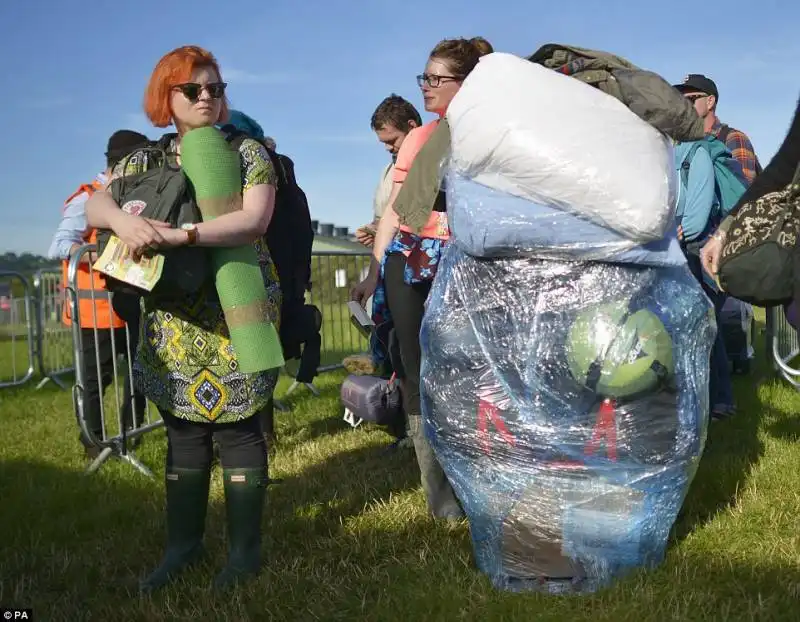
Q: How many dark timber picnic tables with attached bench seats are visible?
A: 0